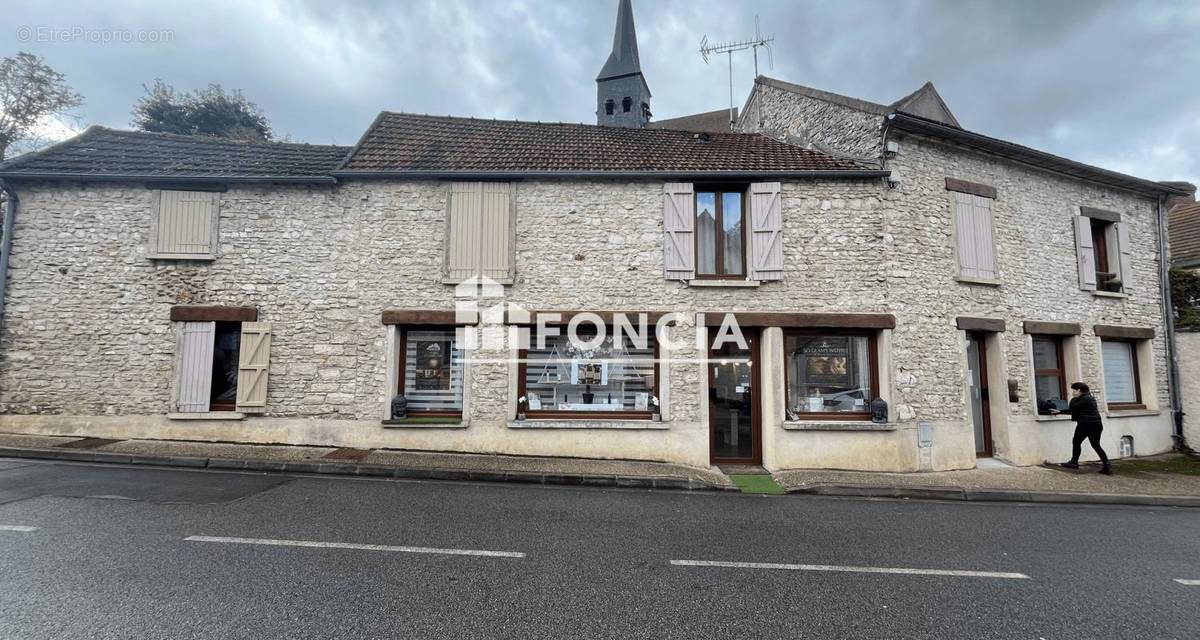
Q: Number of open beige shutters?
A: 1